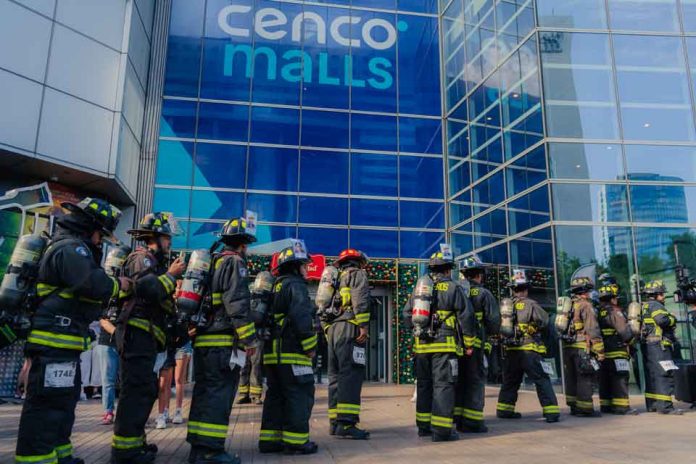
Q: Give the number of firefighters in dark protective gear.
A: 11